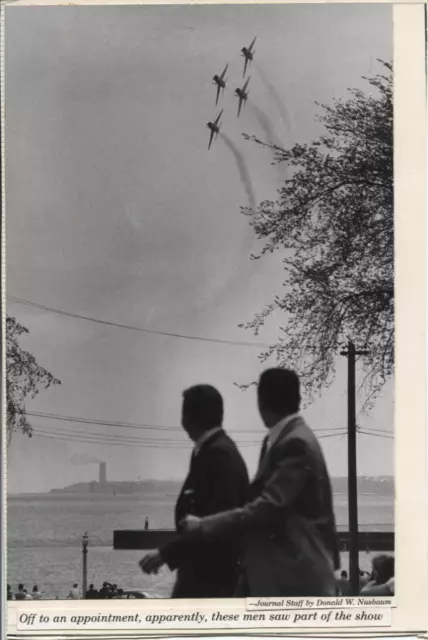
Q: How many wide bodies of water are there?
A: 1